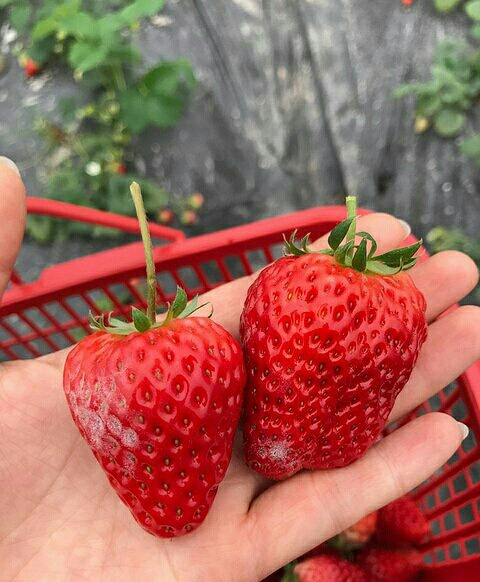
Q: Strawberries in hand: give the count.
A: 2